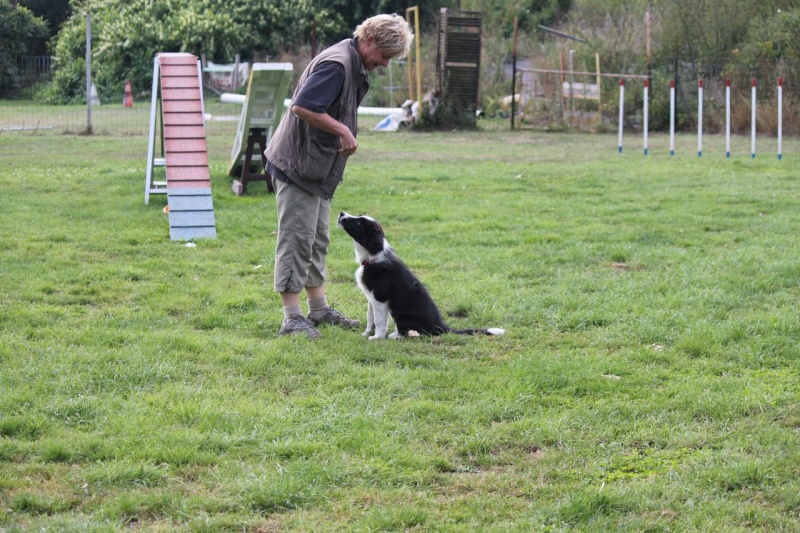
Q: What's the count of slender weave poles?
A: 7